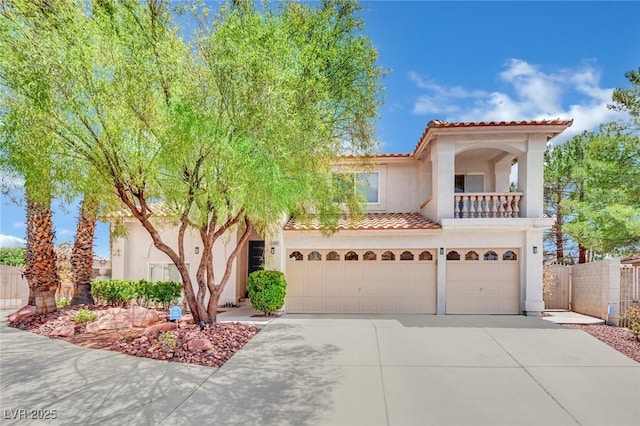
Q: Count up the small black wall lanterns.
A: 4